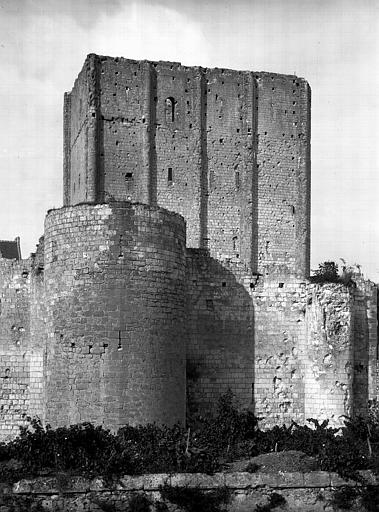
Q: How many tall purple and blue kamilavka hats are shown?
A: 0